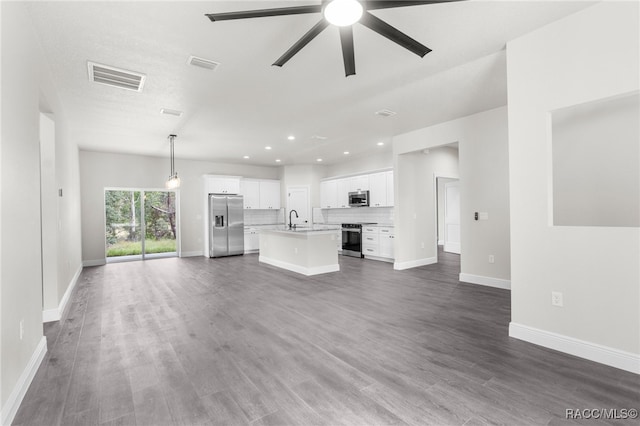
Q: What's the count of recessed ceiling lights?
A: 7